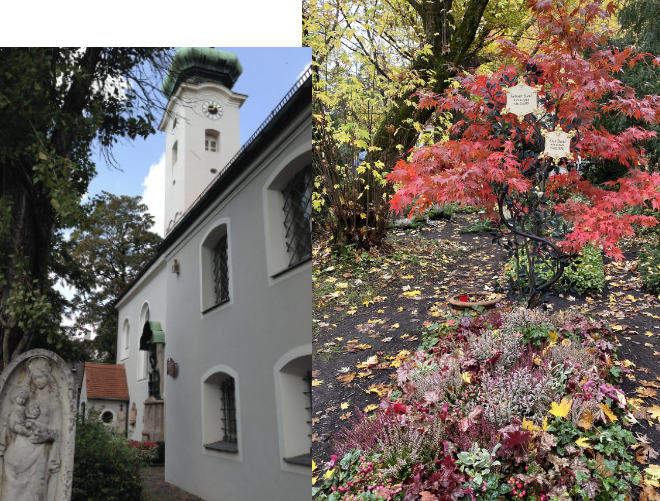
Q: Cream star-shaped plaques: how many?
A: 2